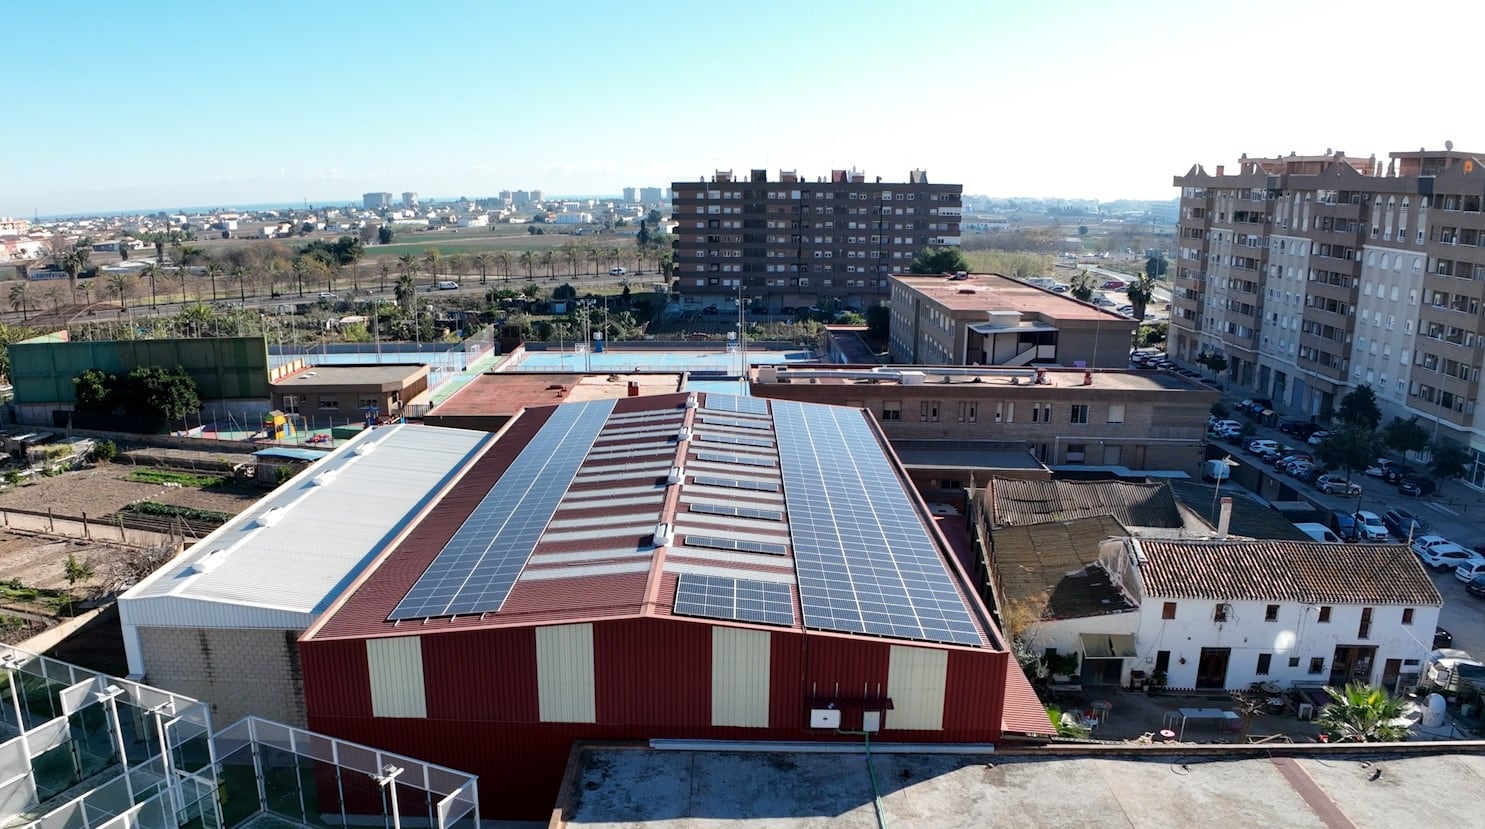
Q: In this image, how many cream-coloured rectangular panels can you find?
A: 4